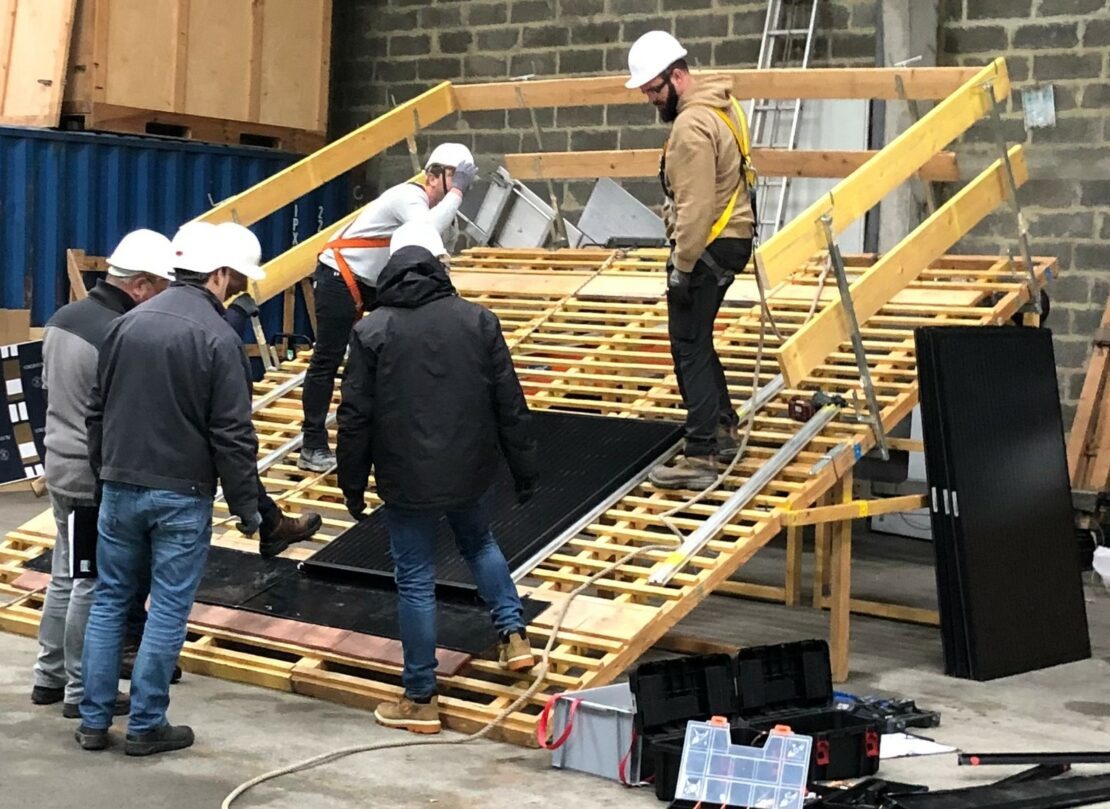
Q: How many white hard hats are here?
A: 6